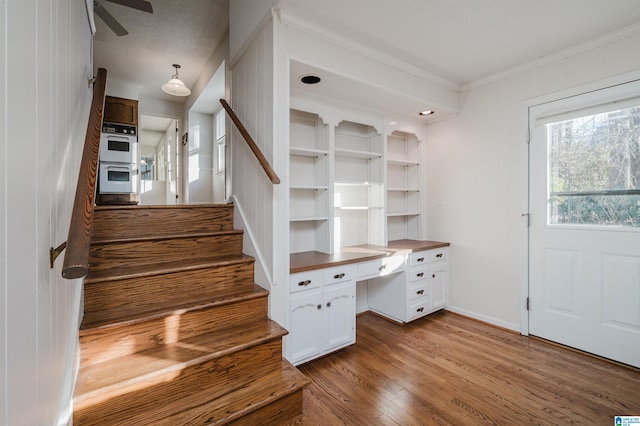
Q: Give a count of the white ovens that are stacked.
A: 2